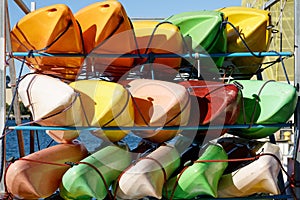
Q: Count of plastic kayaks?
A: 15